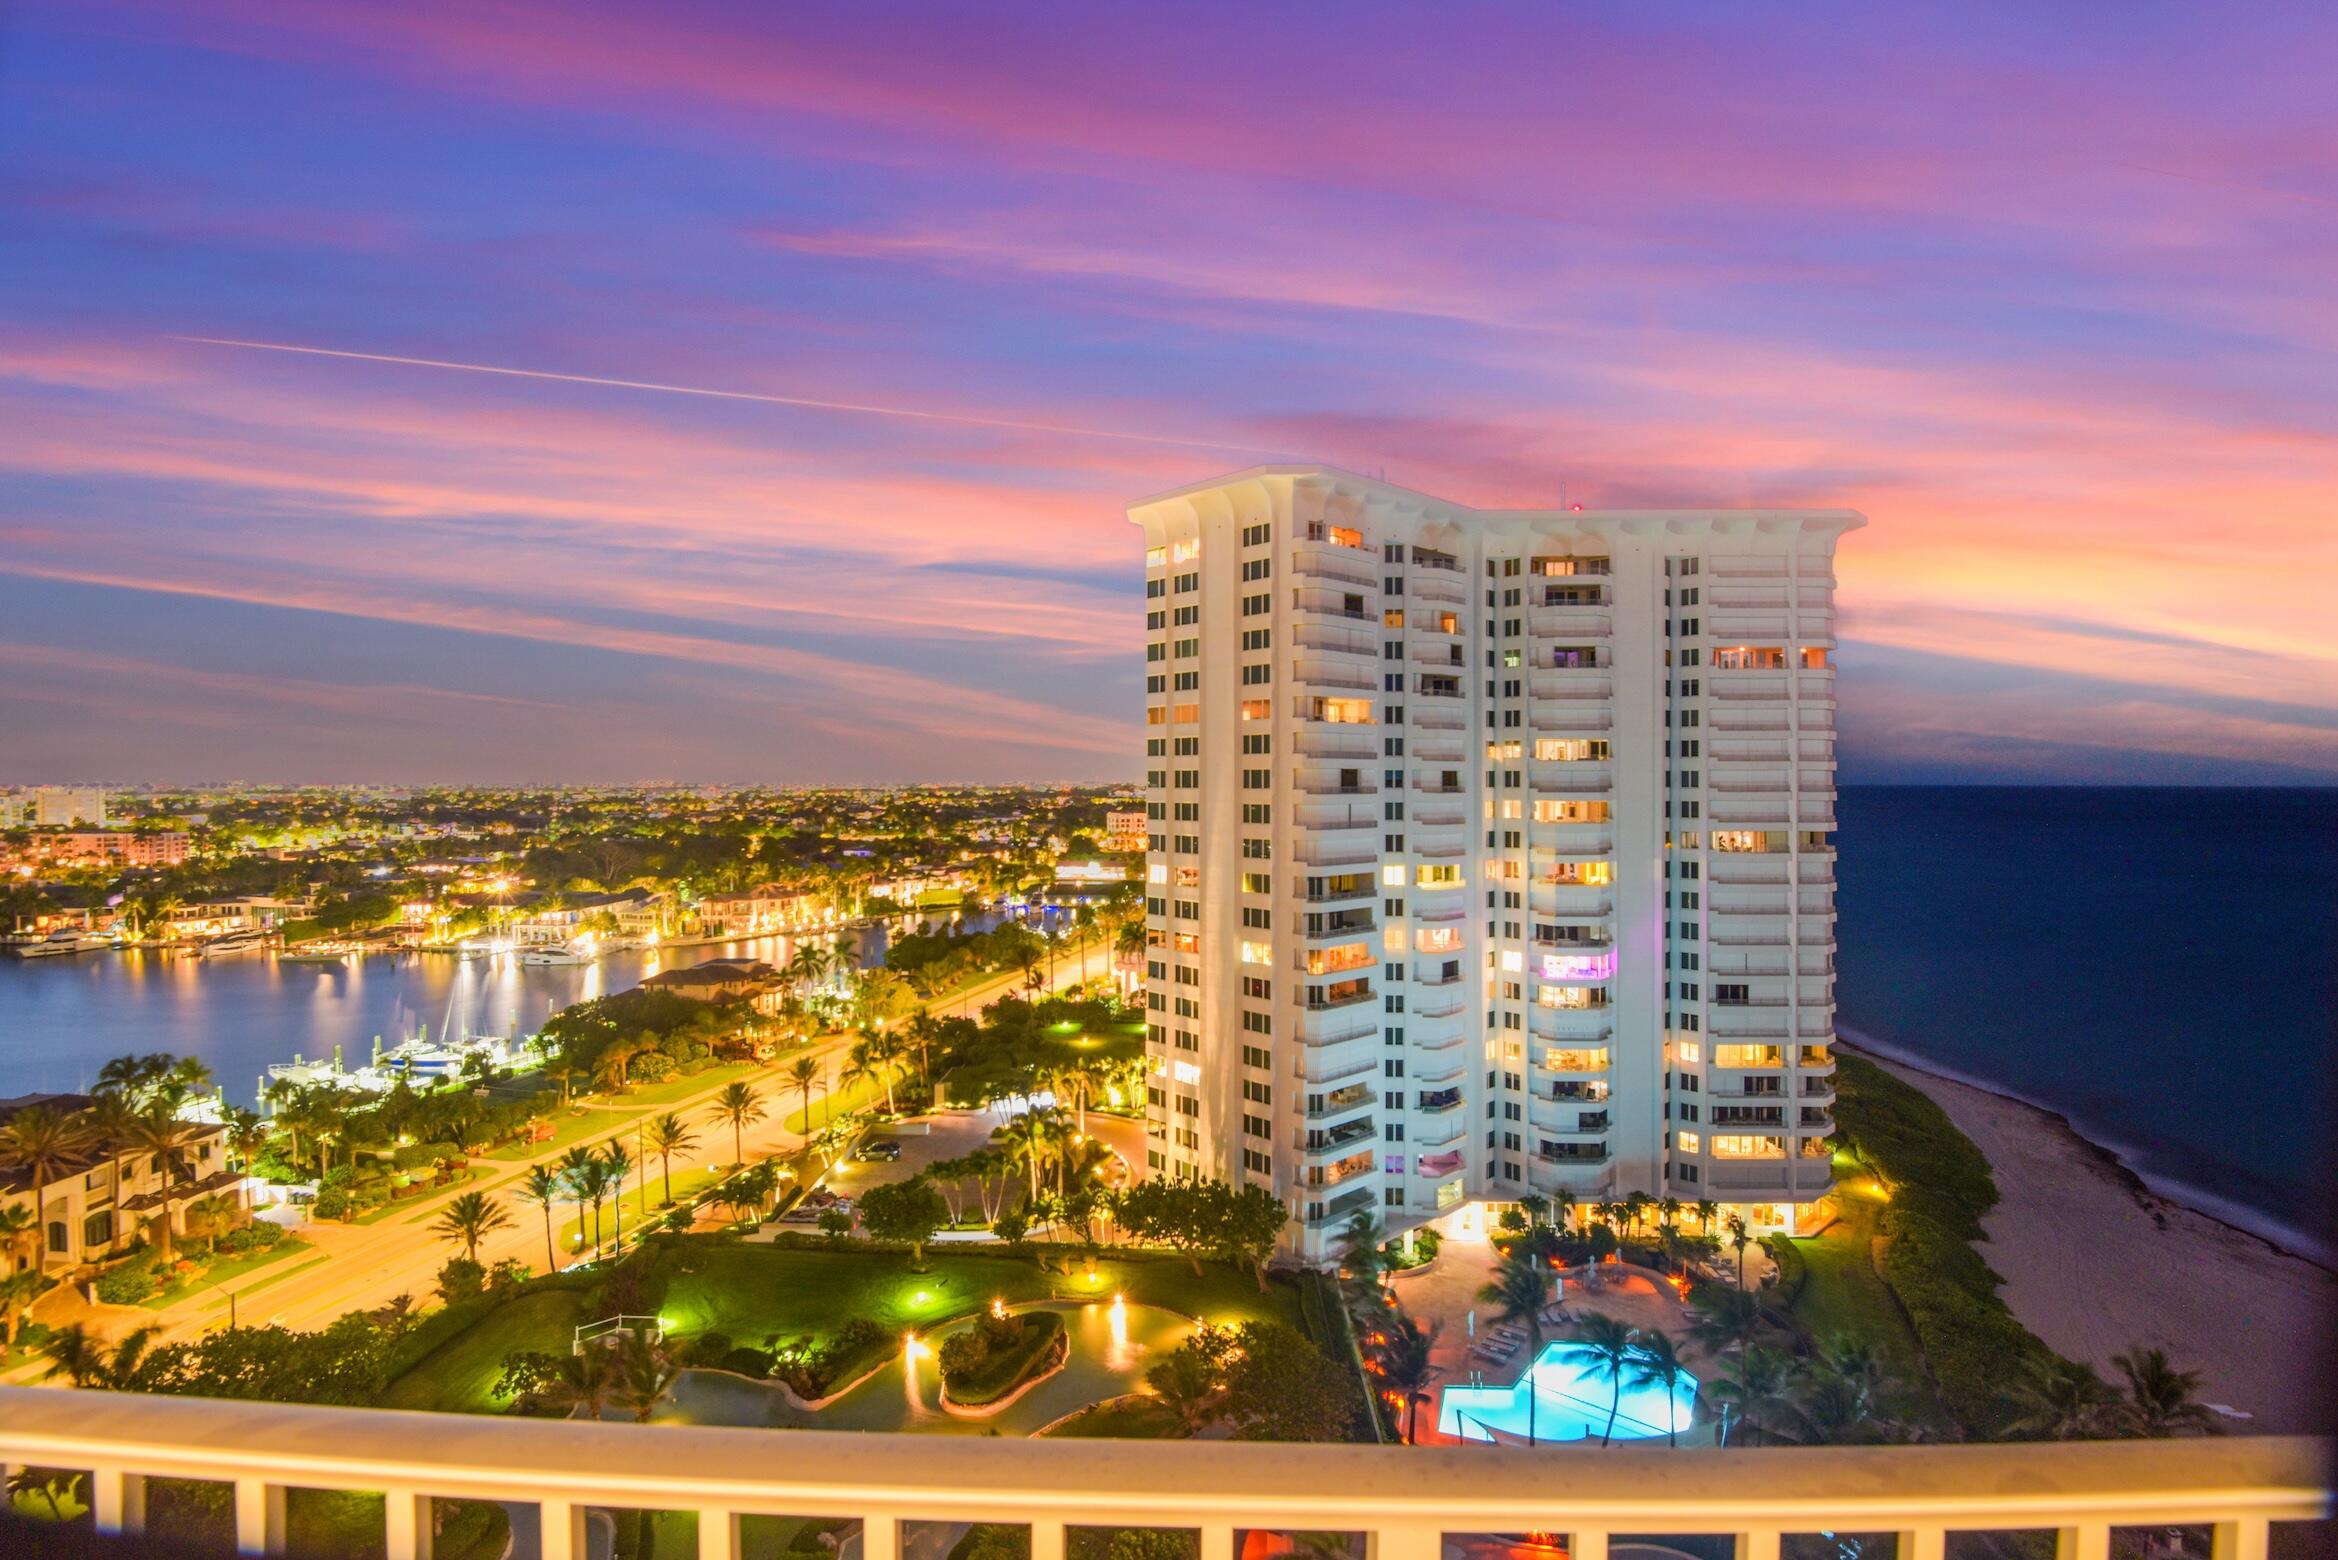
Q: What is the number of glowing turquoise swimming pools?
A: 1